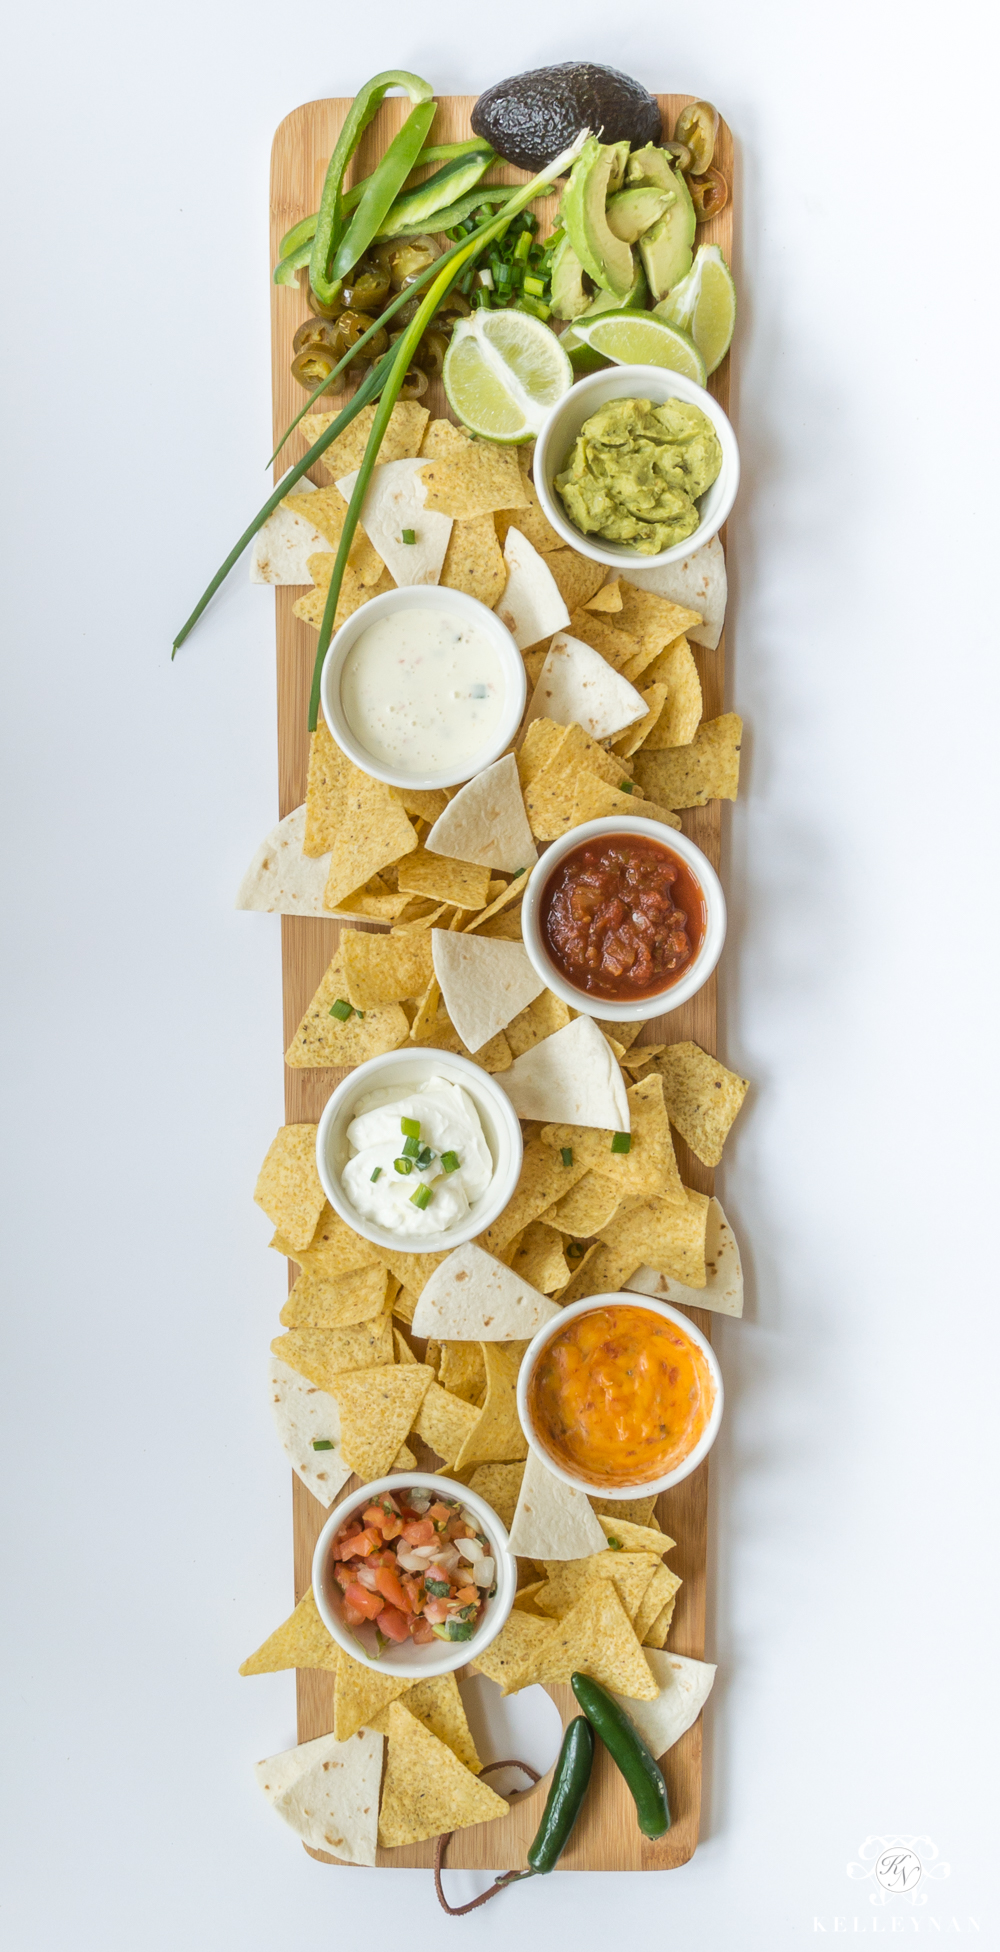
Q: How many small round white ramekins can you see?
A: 6